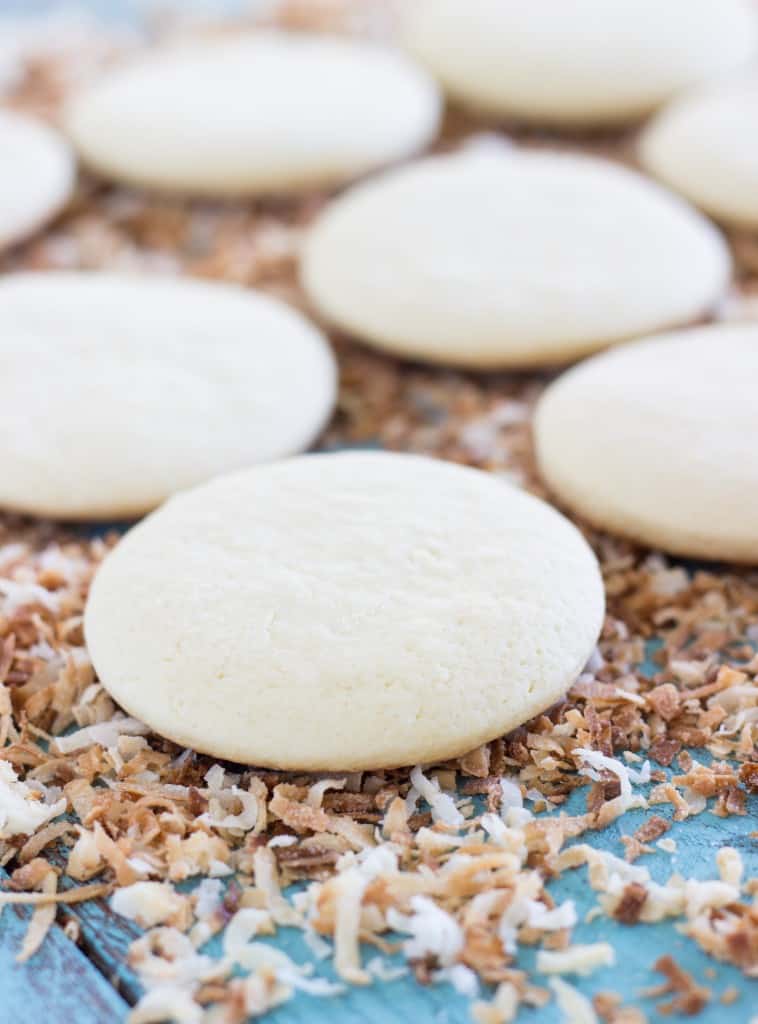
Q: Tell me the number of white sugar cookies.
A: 8